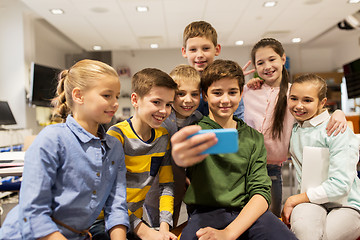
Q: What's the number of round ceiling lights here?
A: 8